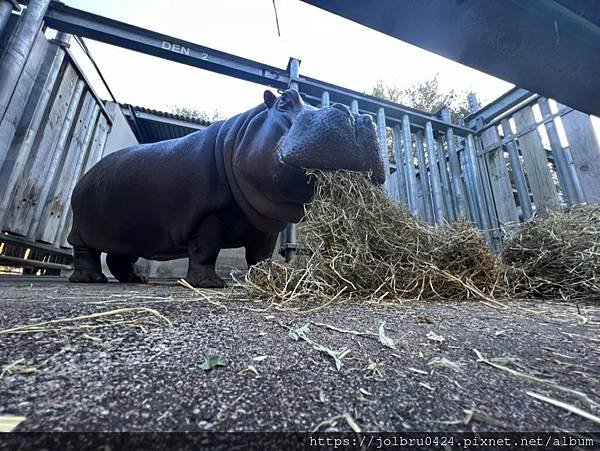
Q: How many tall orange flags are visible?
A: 0